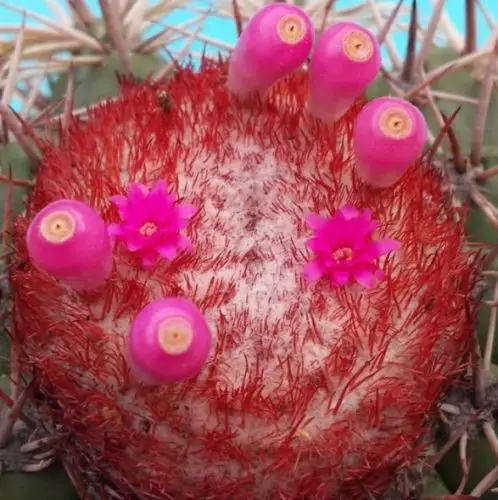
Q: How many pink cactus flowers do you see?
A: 2